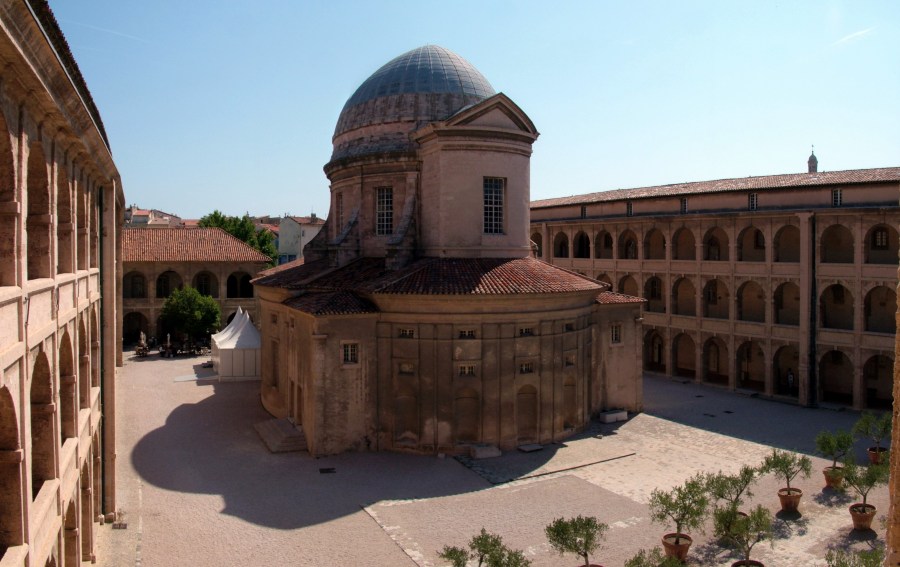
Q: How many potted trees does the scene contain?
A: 11